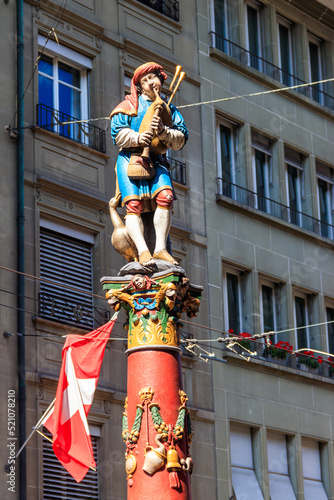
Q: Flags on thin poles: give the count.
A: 1